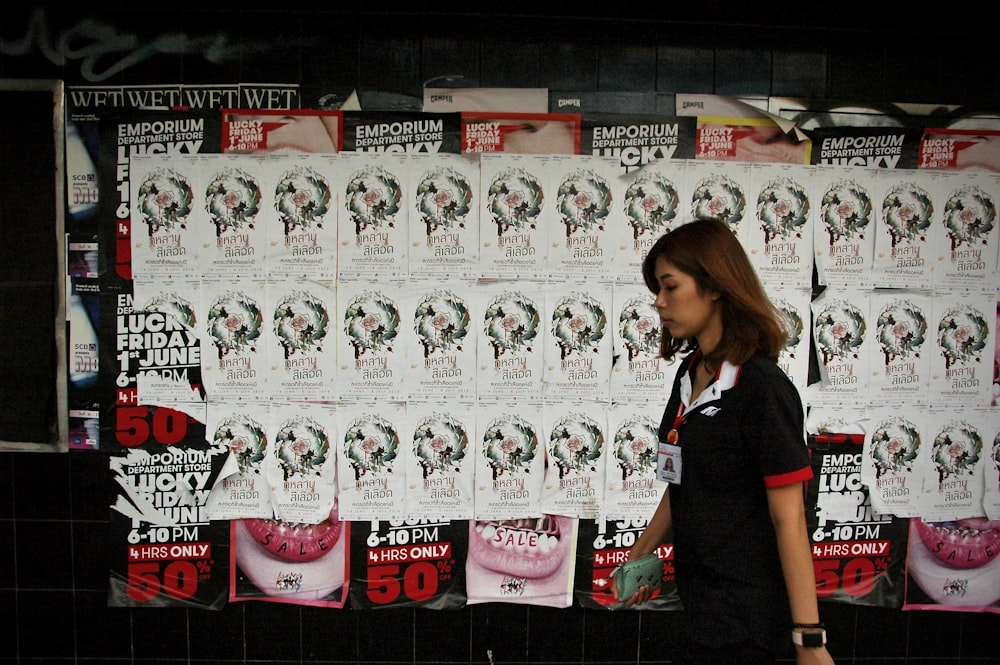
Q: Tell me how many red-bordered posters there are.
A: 5